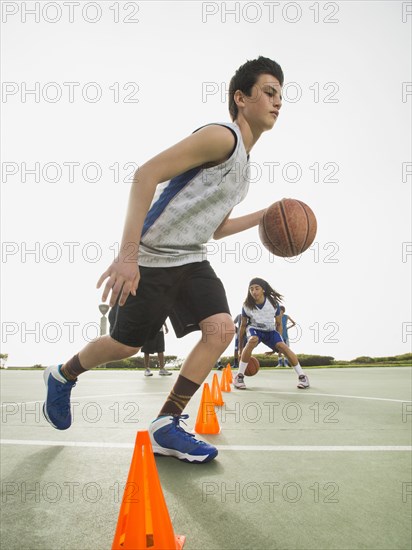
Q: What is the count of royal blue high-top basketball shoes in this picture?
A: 2